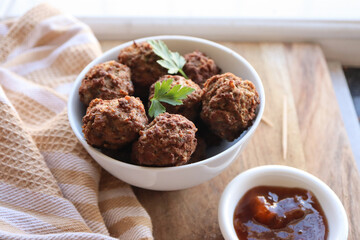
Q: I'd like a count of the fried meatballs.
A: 7